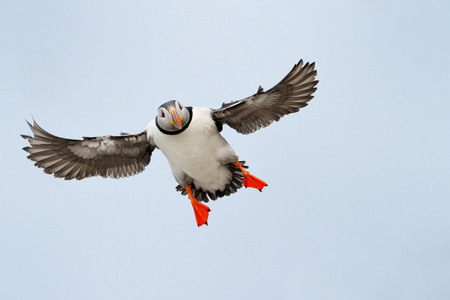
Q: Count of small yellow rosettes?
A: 2